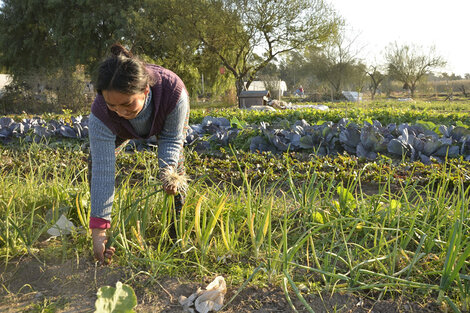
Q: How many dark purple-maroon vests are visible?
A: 1